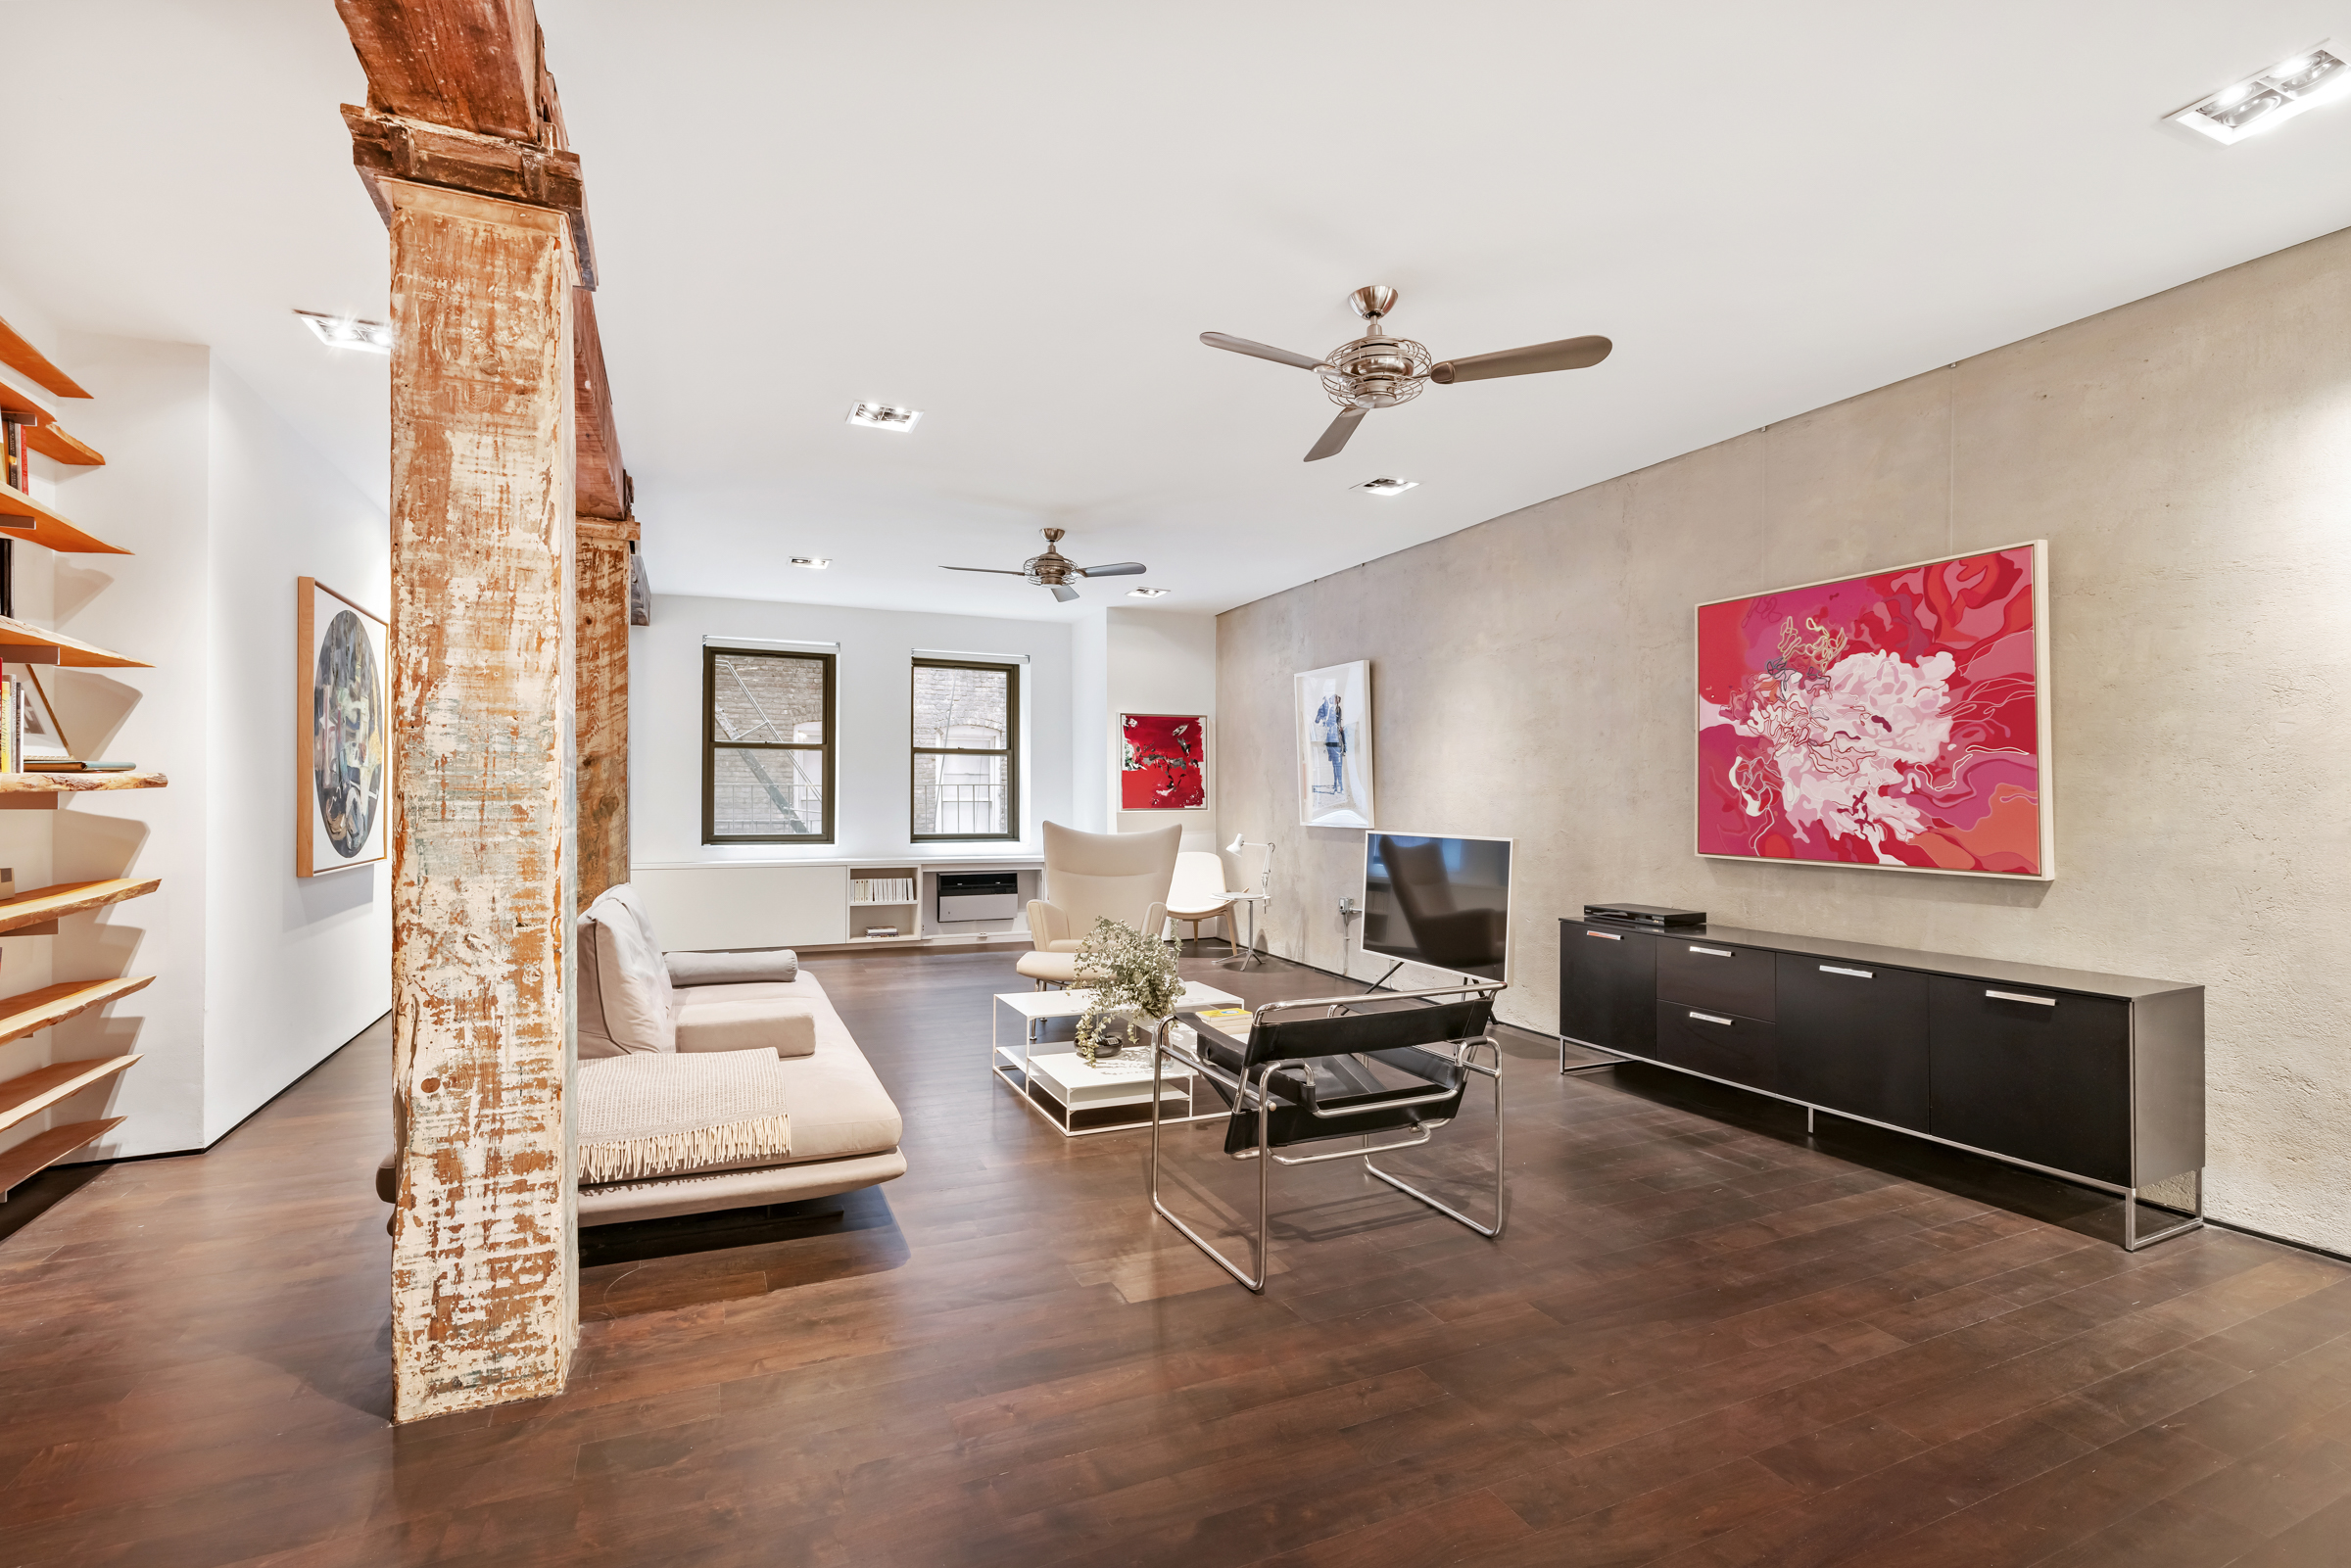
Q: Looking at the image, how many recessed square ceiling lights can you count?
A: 6